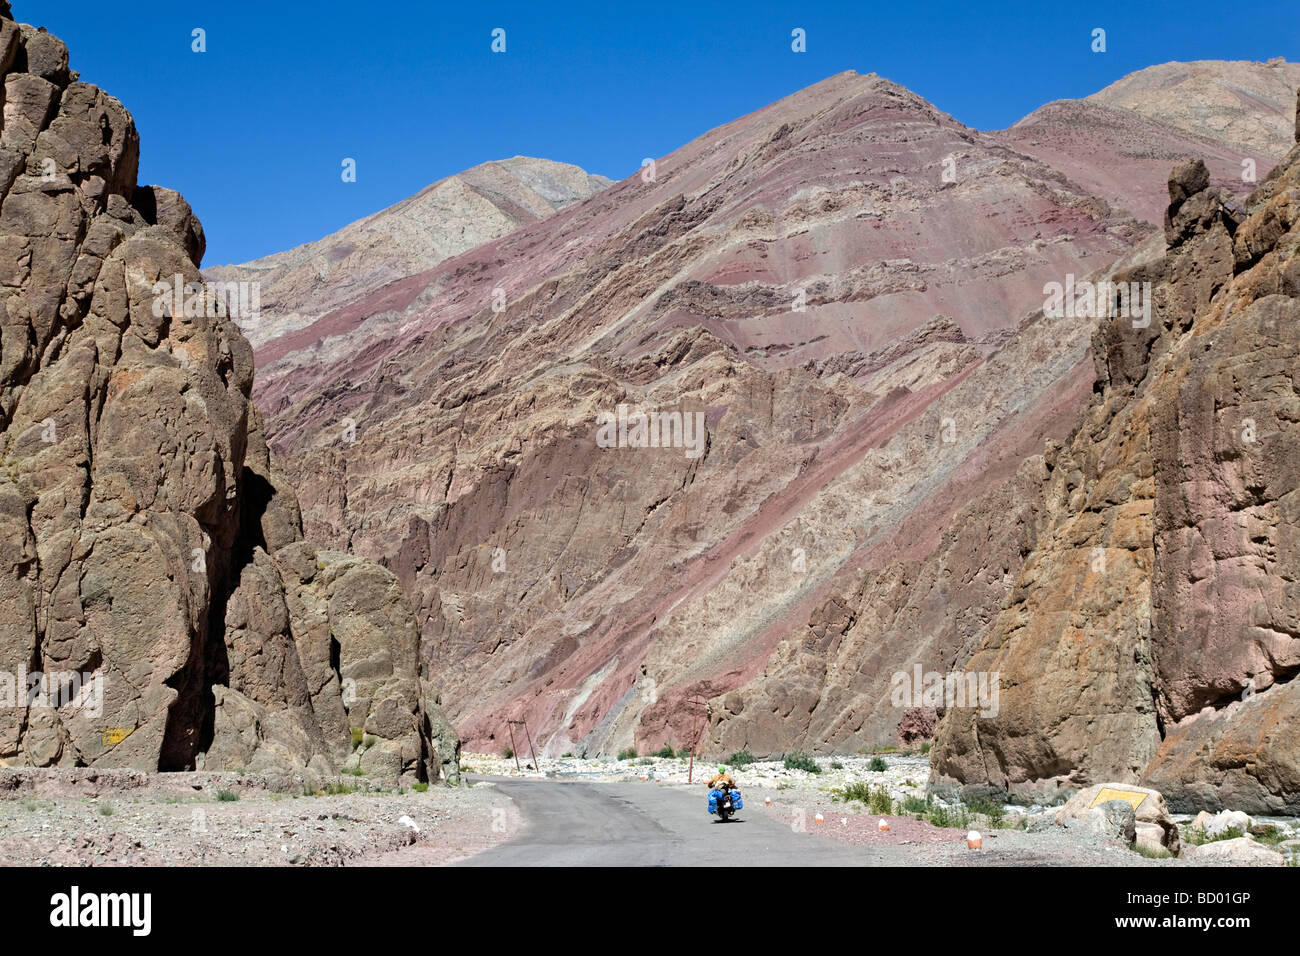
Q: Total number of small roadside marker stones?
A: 4